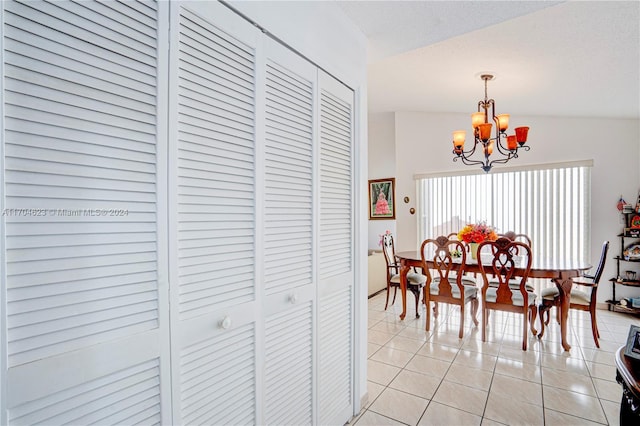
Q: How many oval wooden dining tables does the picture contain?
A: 1